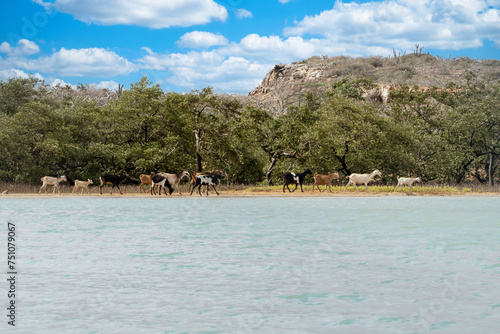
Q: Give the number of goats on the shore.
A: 12